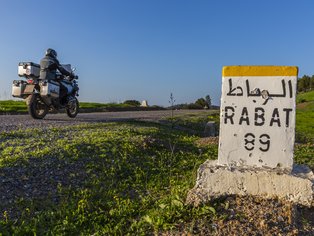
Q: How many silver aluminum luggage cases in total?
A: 3